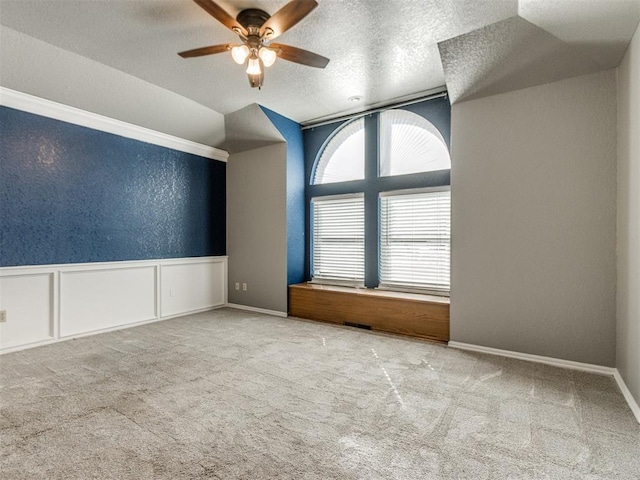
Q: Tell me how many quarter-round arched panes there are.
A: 2